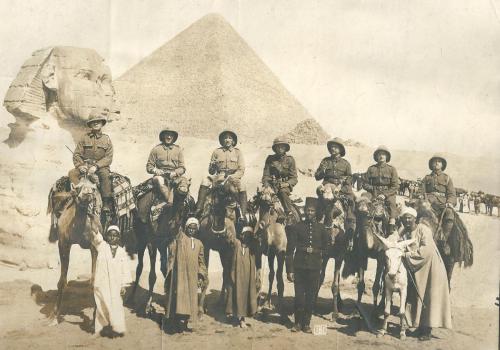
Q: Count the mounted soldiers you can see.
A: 7